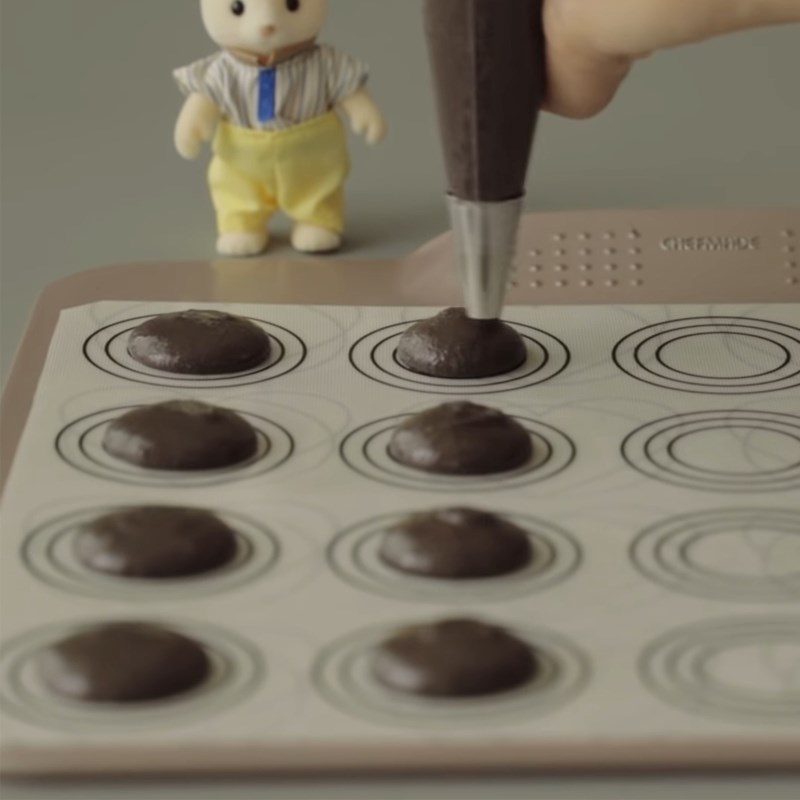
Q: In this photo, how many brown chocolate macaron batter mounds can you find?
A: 8